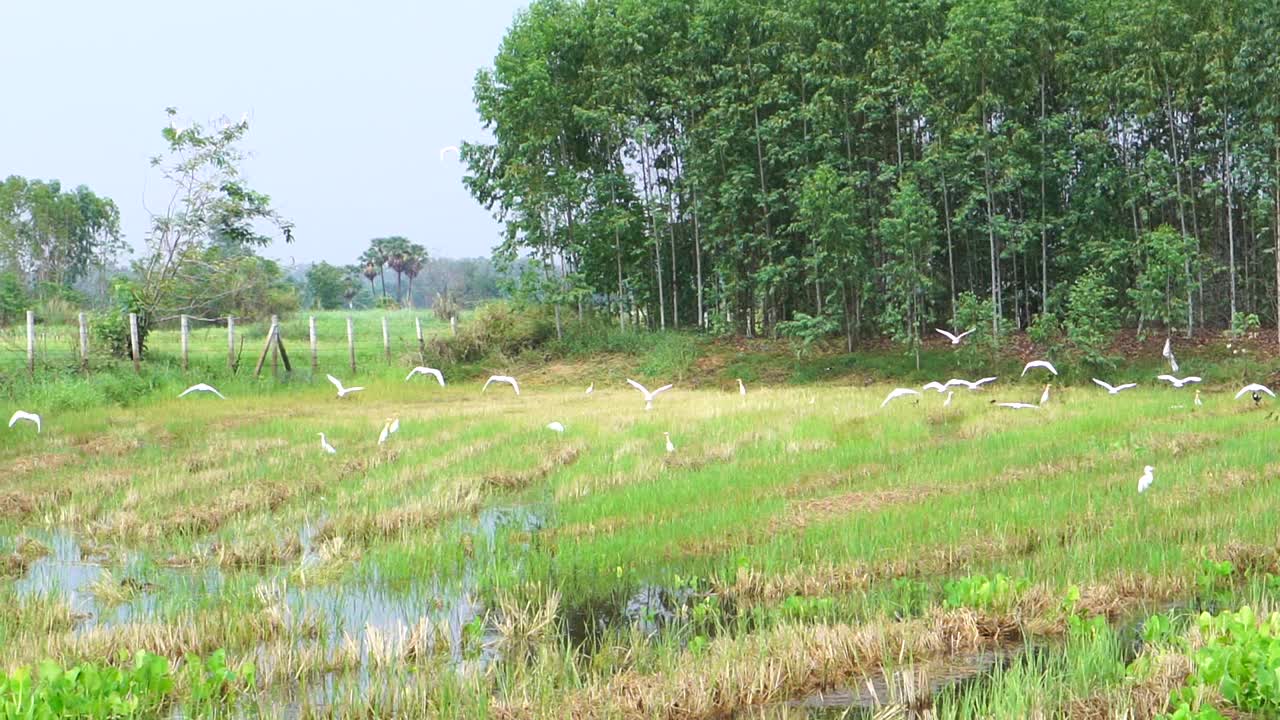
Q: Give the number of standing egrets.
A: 11